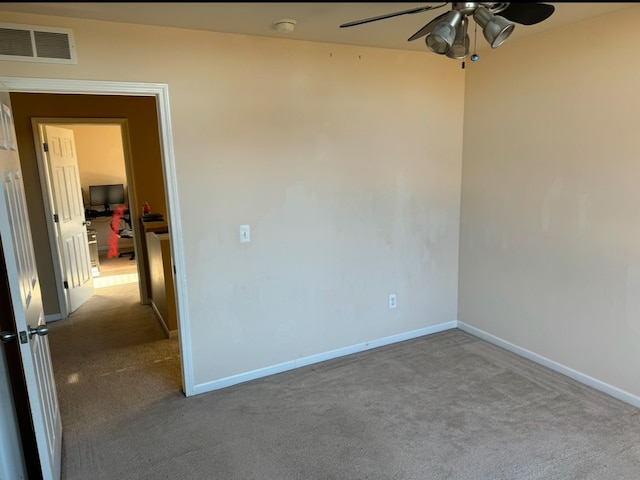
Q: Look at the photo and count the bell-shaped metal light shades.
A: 3